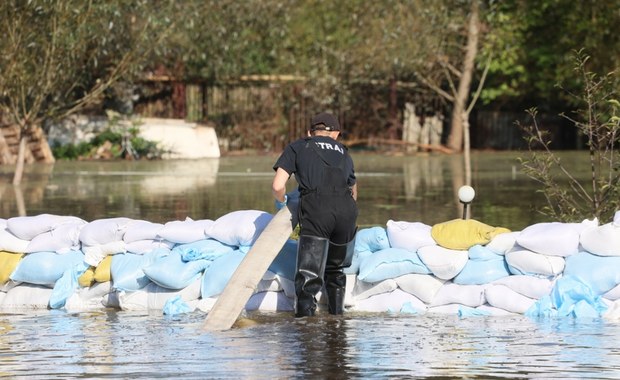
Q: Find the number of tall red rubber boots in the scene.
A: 0